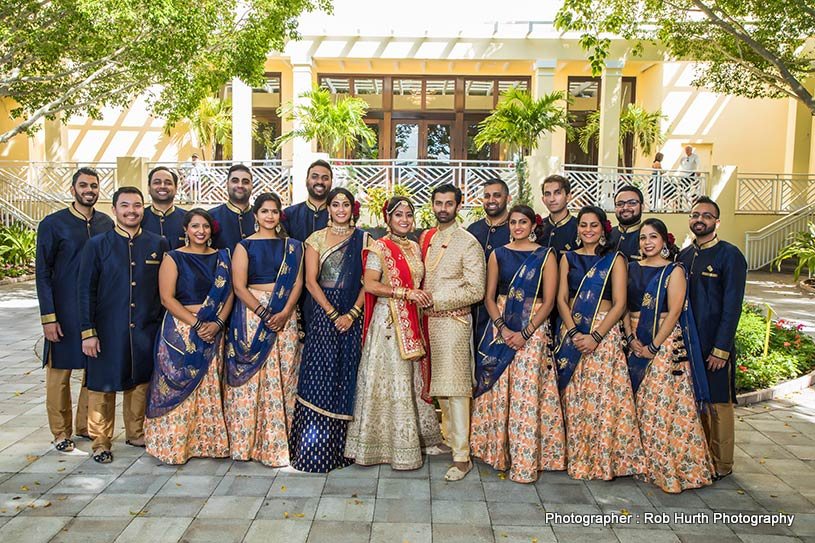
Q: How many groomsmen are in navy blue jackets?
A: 9